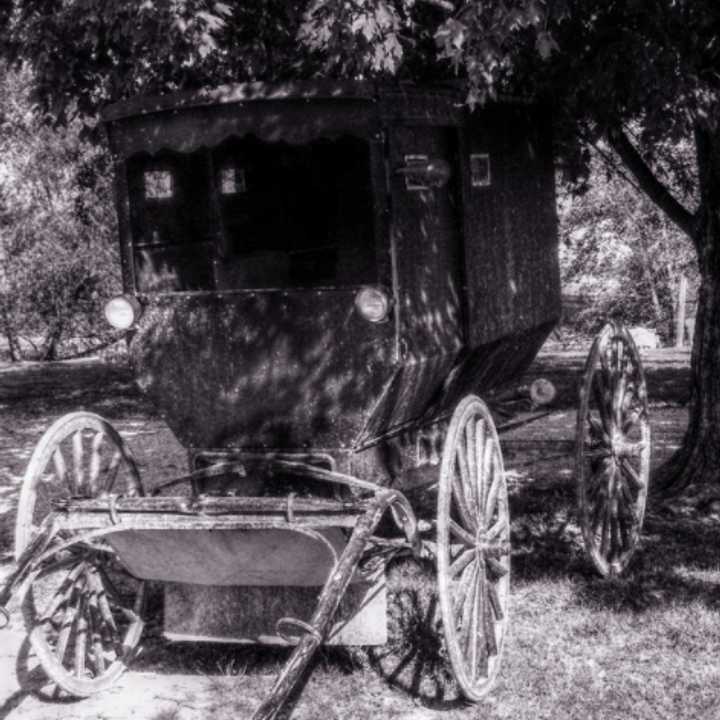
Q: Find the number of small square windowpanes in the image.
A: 4